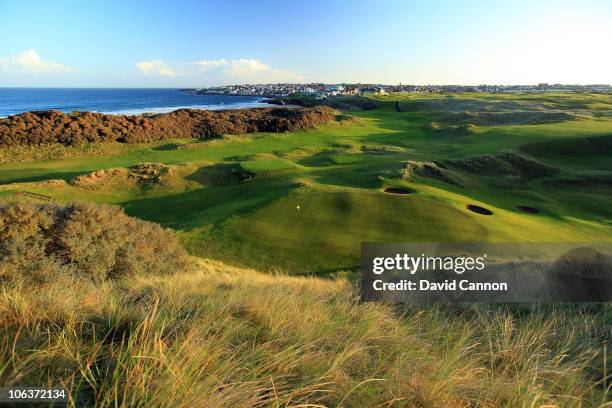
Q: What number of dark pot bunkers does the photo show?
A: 3